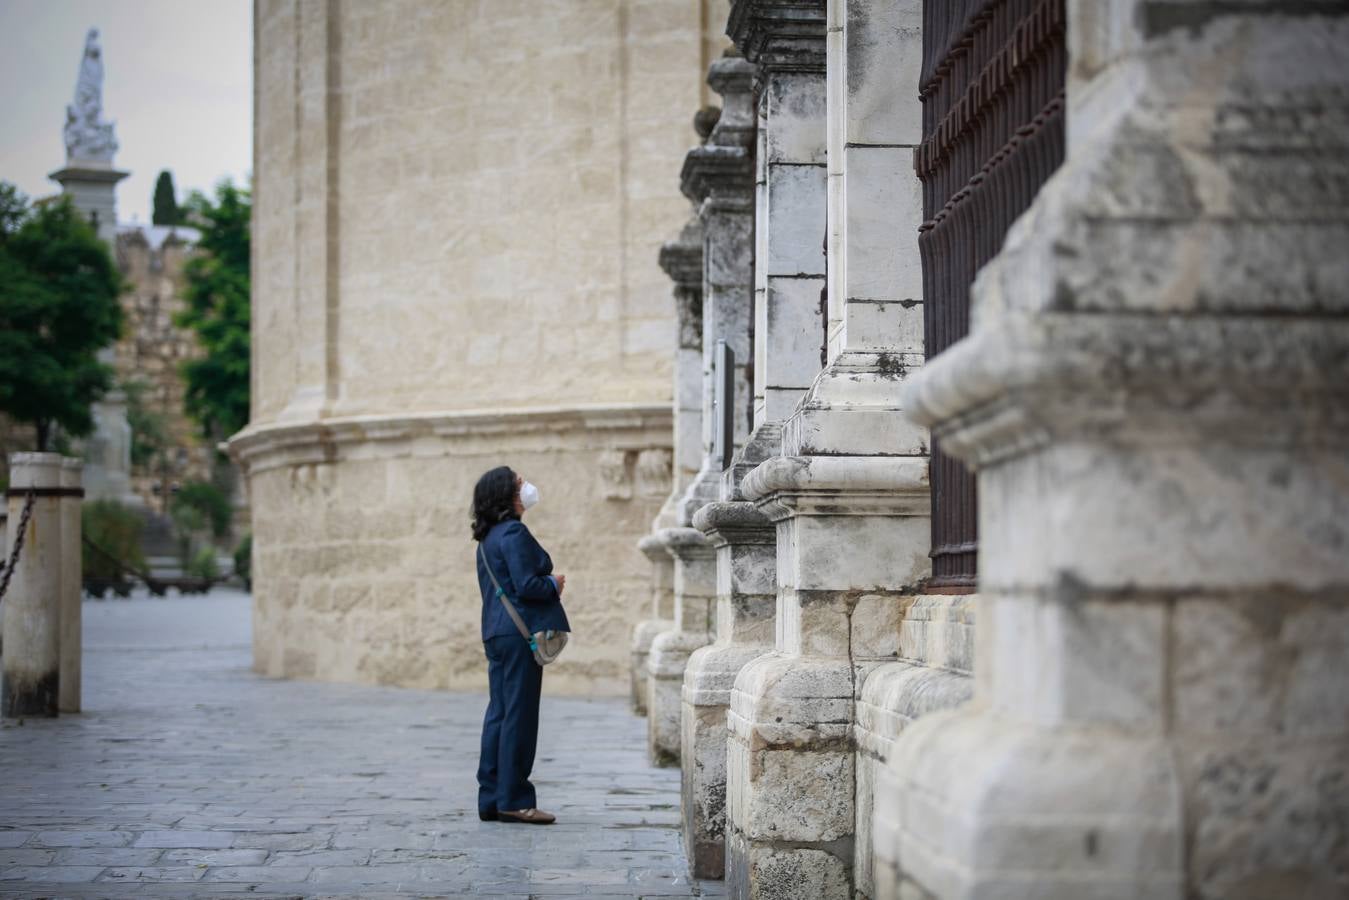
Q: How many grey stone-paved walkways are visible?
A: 1